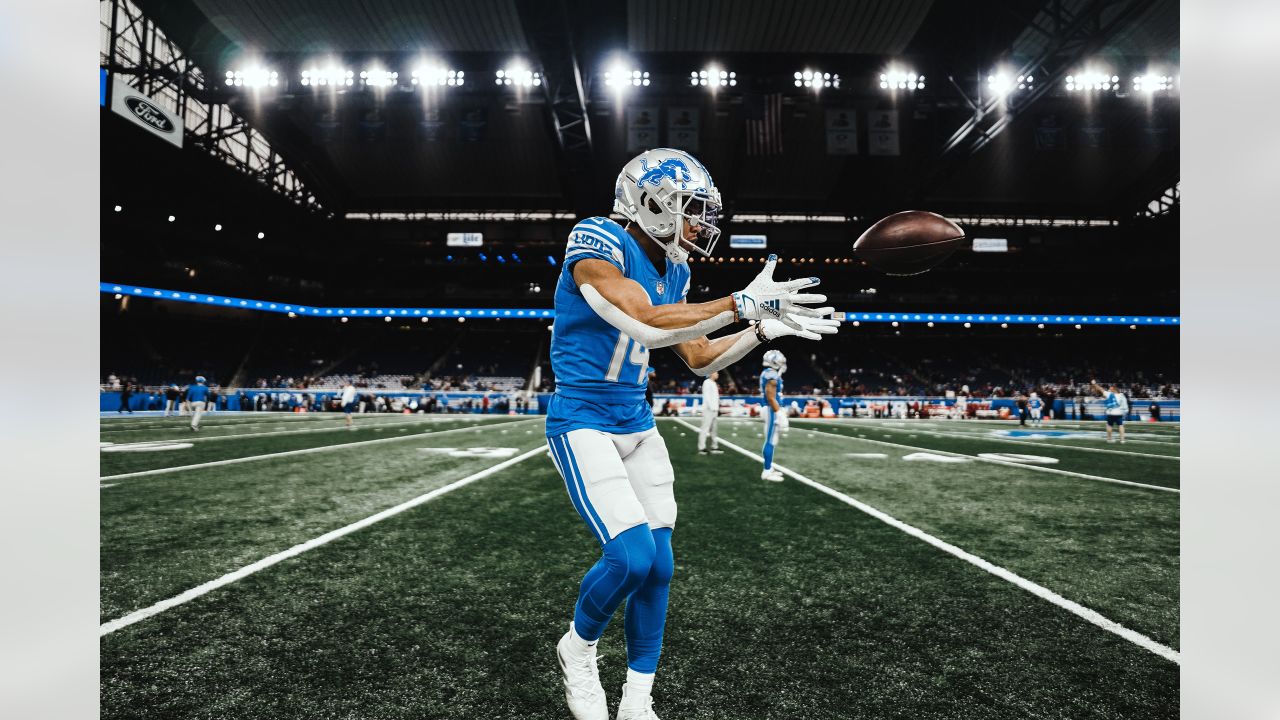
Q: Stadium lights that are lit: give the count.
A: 12